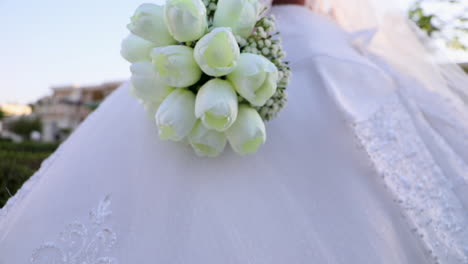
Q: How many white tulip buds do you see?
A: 12